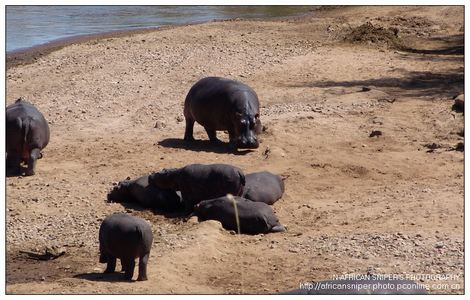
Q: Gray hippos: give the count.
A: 7